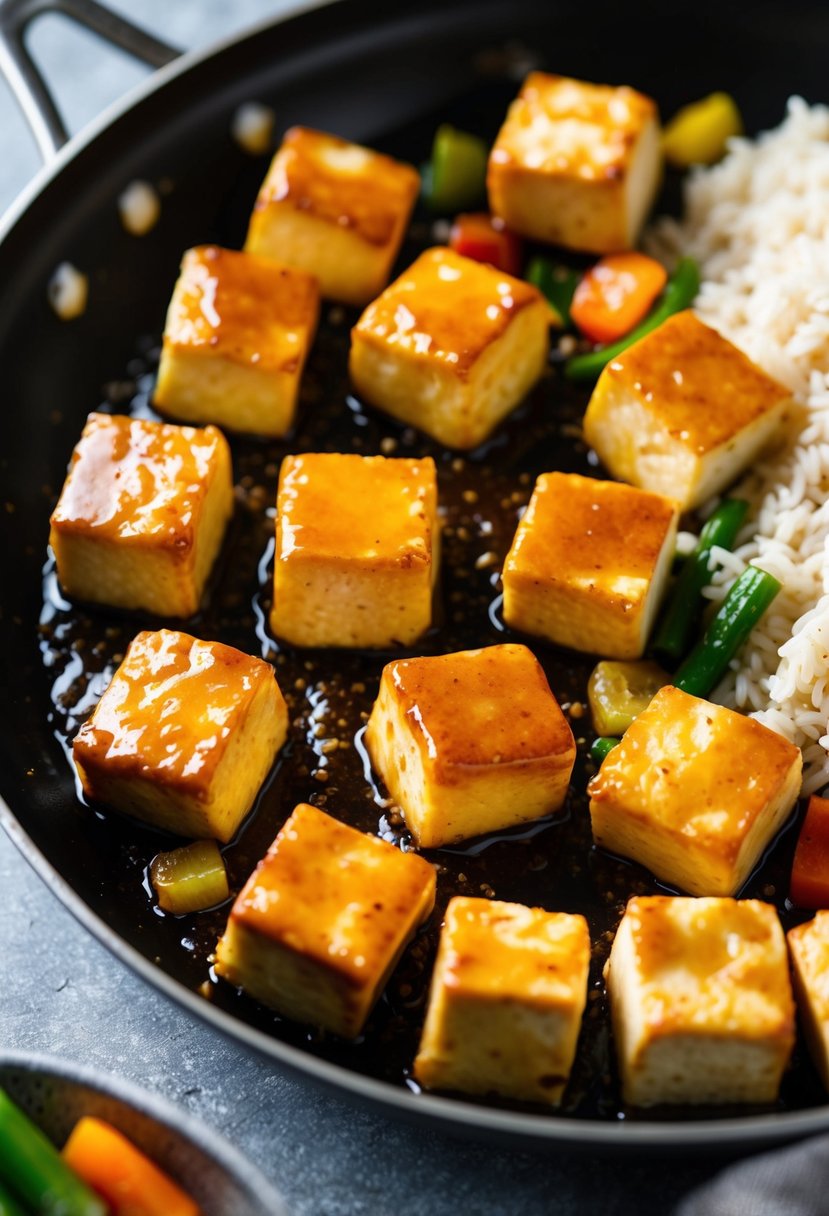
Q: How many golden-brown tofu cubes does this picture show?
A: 15